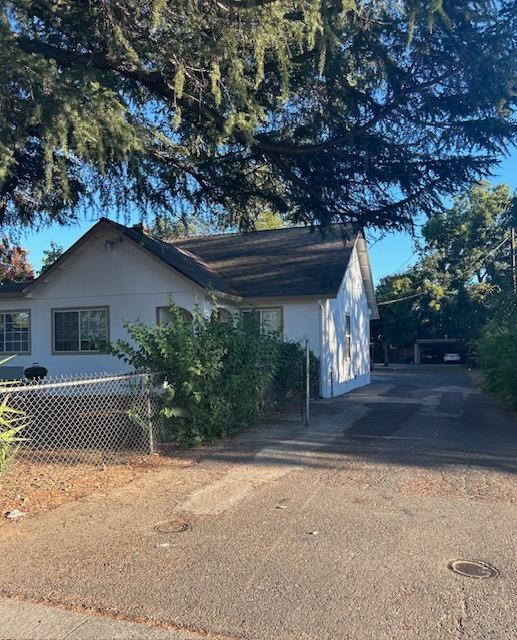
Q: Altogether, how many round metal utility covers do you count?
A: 2